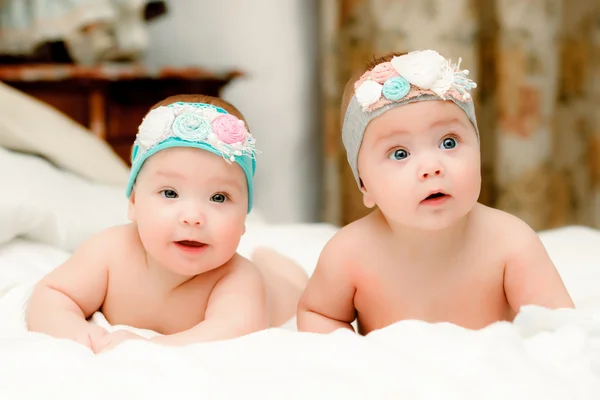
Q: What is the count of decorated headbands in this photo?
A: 2